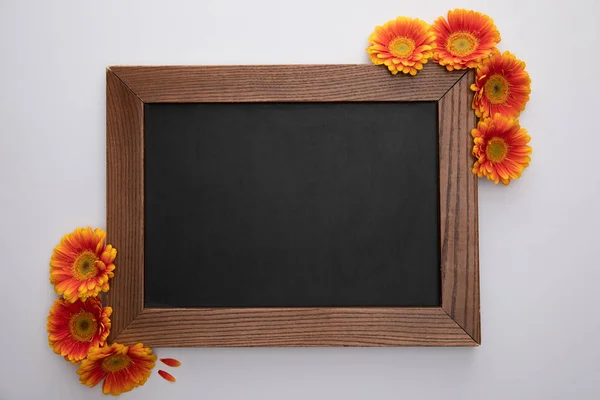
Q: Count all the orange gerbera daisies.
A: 7